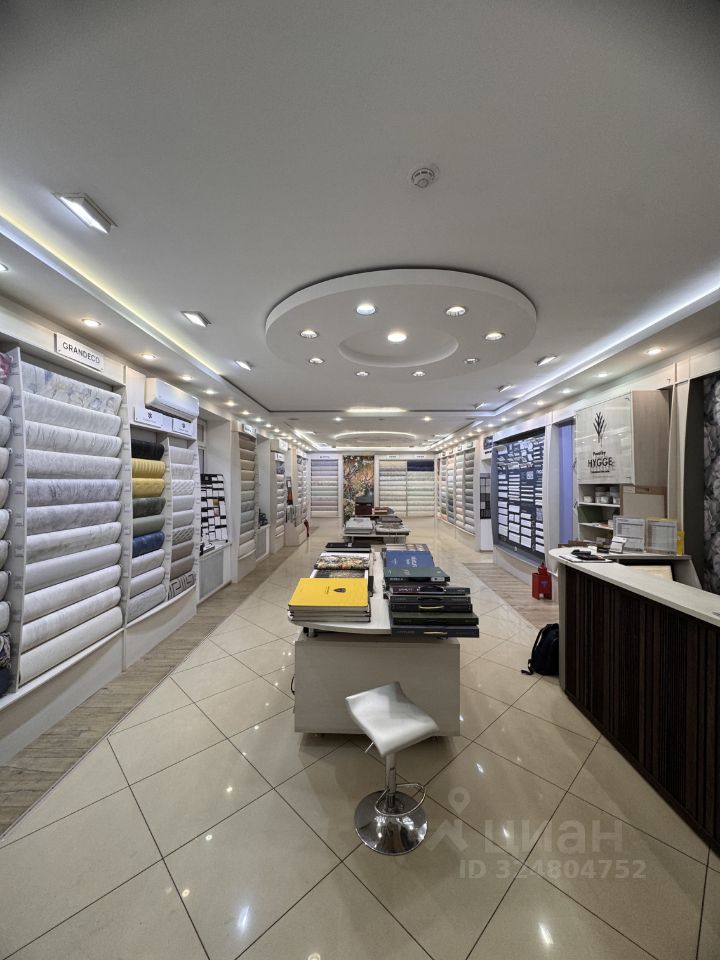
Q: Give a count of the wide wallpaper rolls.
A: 11